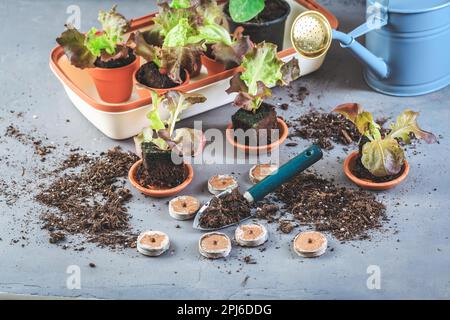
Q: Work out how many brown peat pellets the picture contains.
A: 7